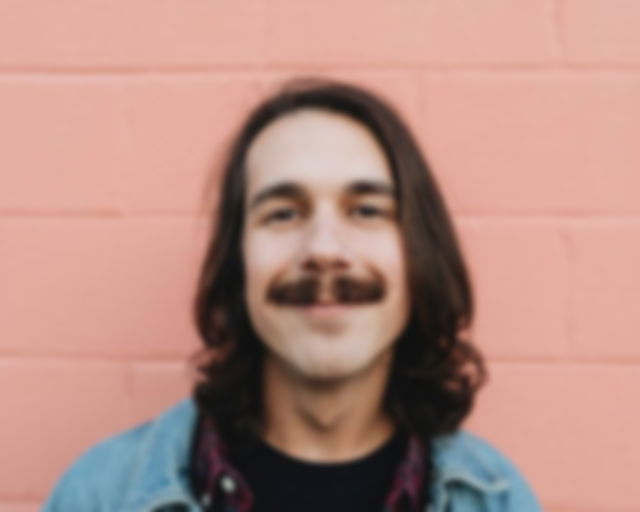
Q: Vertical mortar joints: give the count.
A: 6